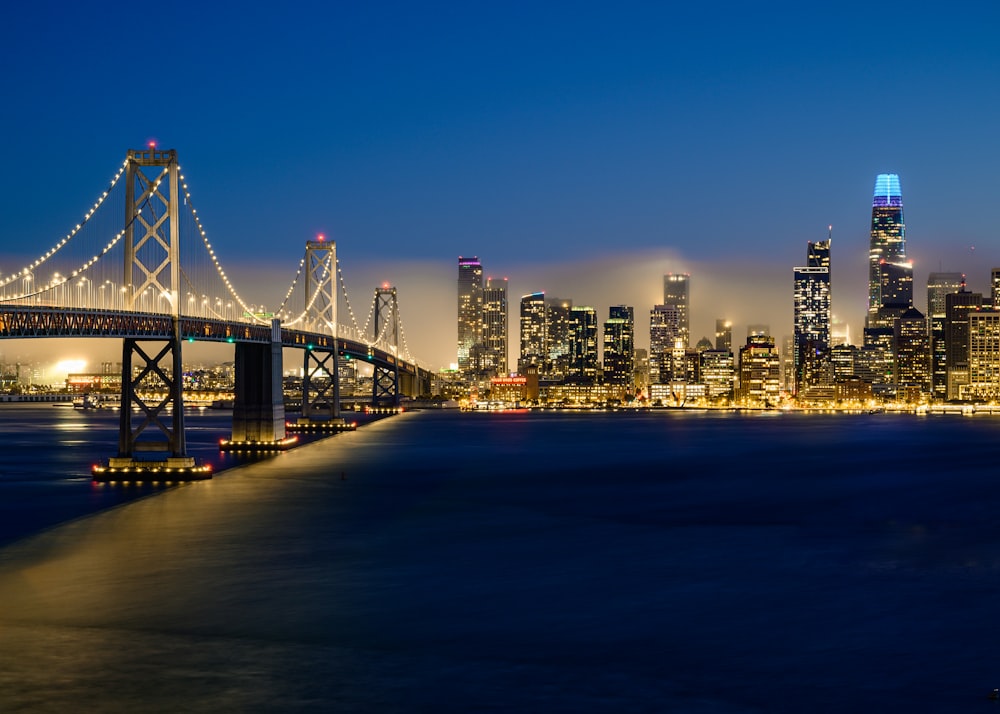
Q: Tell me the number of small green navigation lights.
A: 5